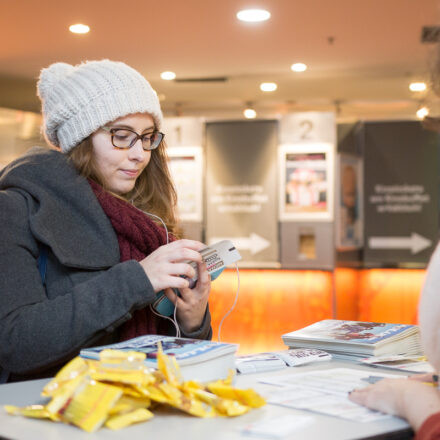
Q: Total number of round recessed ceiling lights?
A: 6